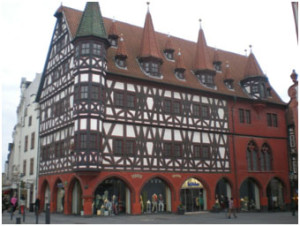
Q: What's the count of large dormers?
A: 3